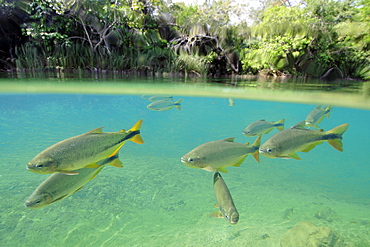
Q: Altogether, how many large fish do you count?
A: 5